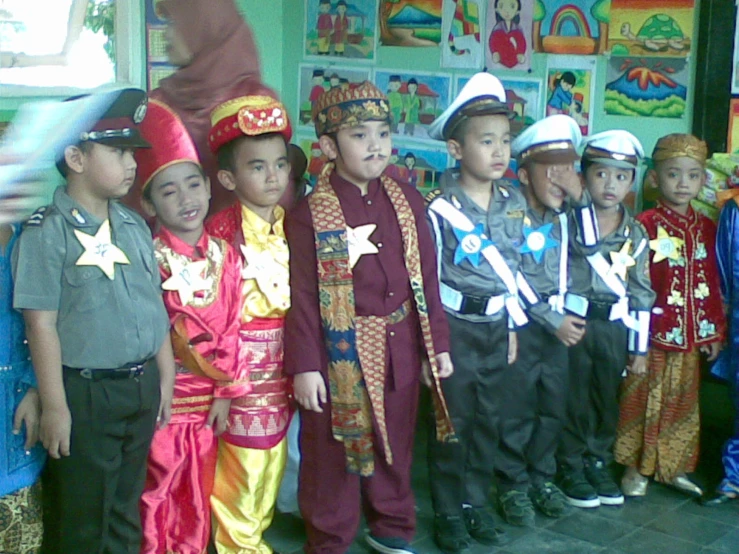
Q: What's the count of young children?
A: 8